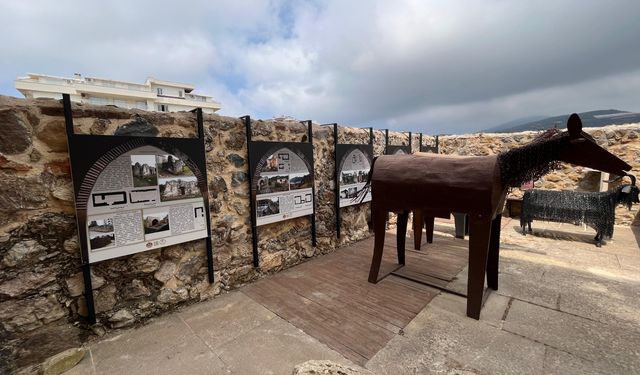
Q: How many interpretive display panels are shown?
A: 5